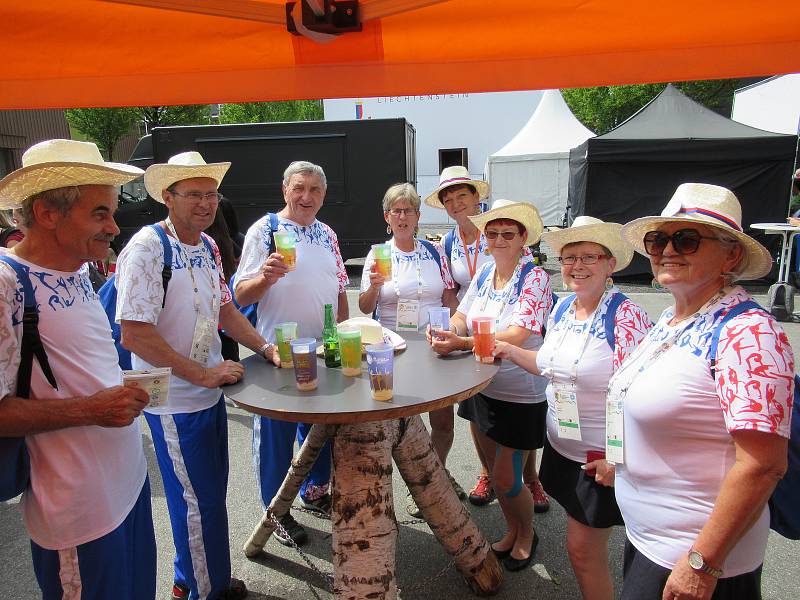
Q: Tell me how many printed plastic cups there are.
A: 8